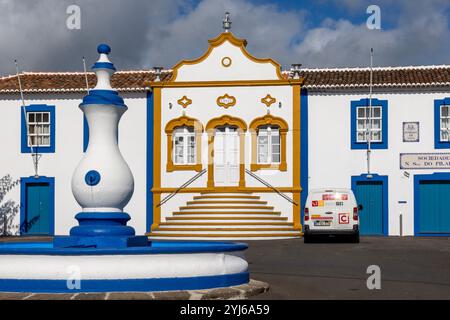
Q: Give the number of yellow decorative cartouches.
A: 3